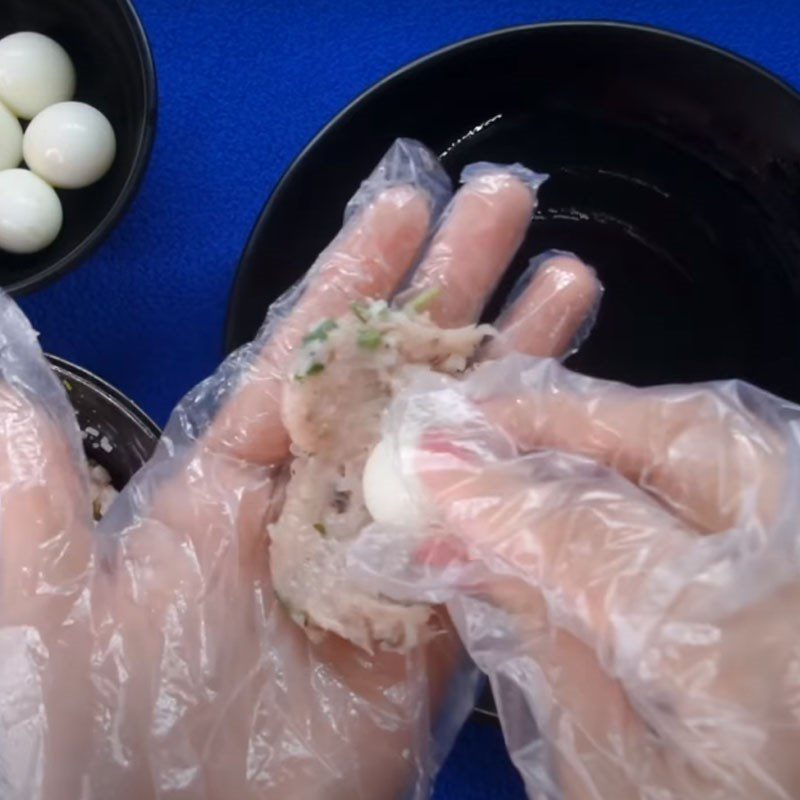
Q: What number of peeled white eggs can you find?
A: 5